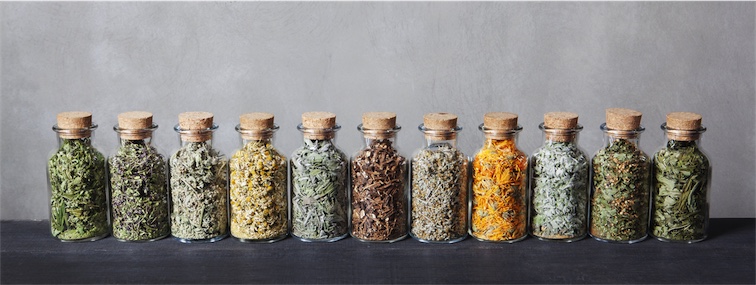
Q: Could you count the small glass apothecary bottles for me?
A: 11